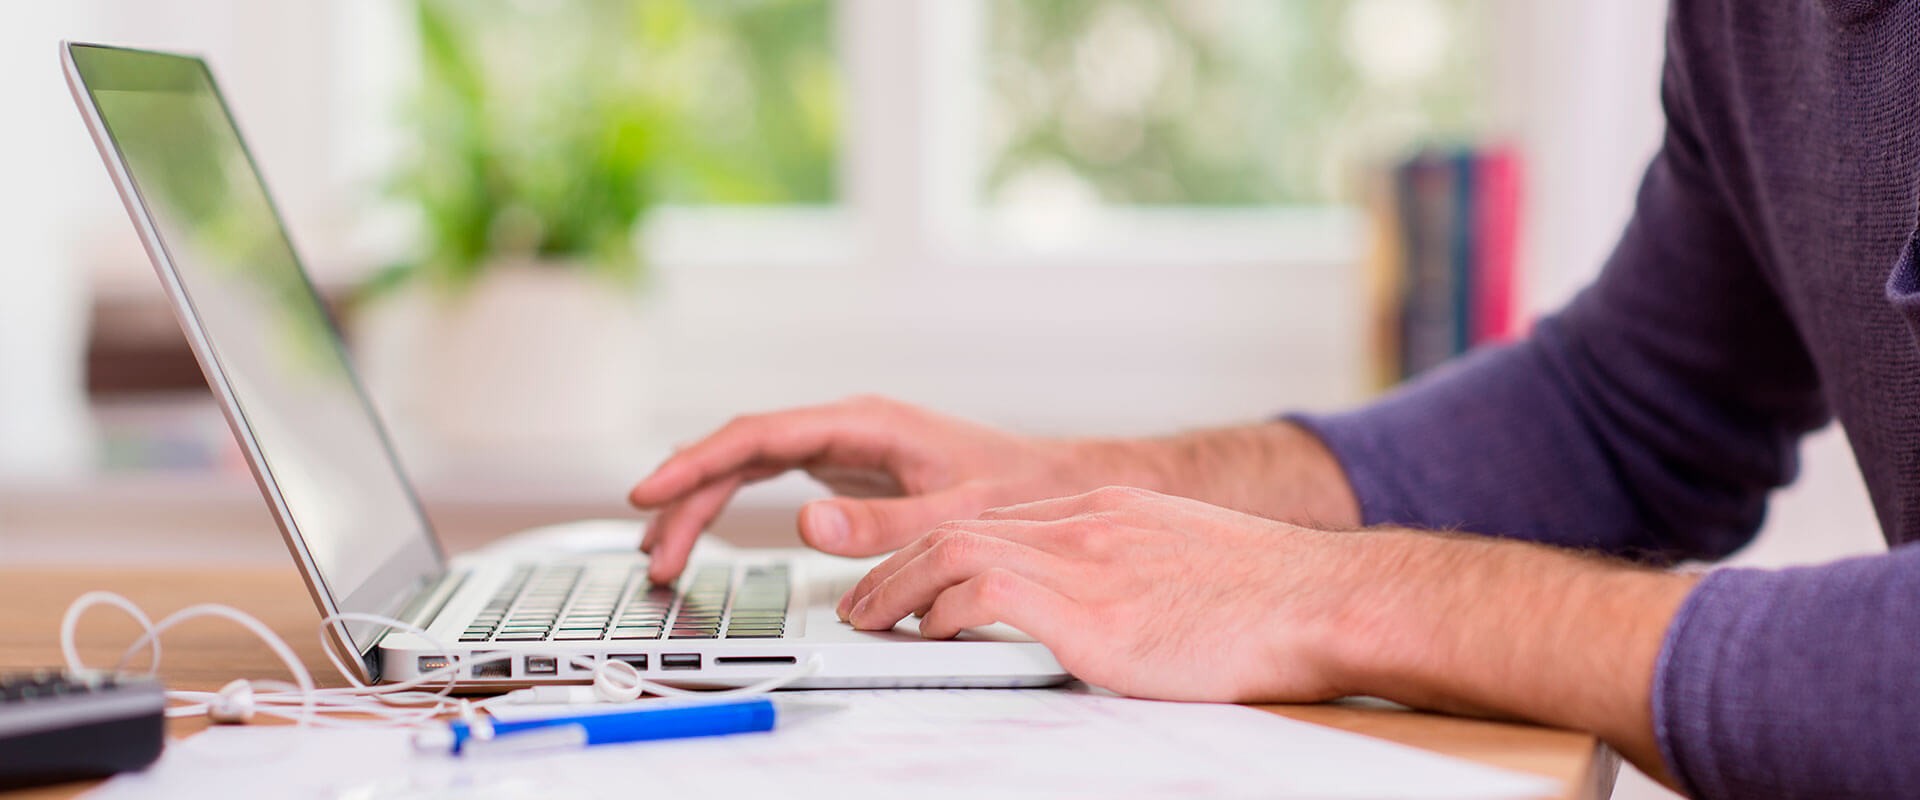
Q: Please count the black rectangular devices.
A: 1